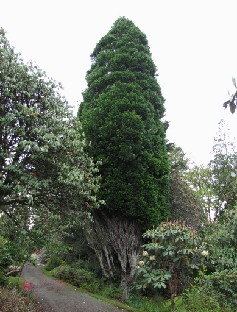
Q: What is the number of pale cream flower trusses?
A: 4